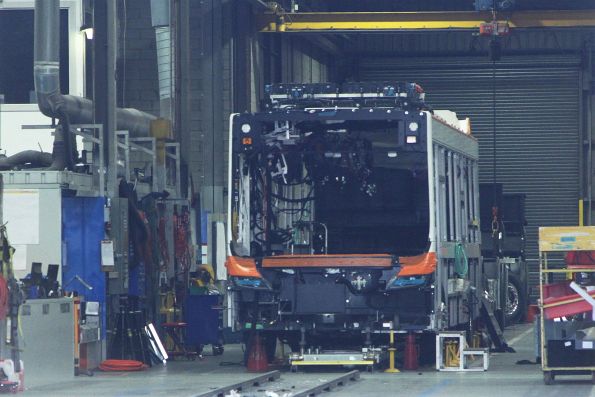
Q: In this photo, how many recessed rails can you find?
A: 2